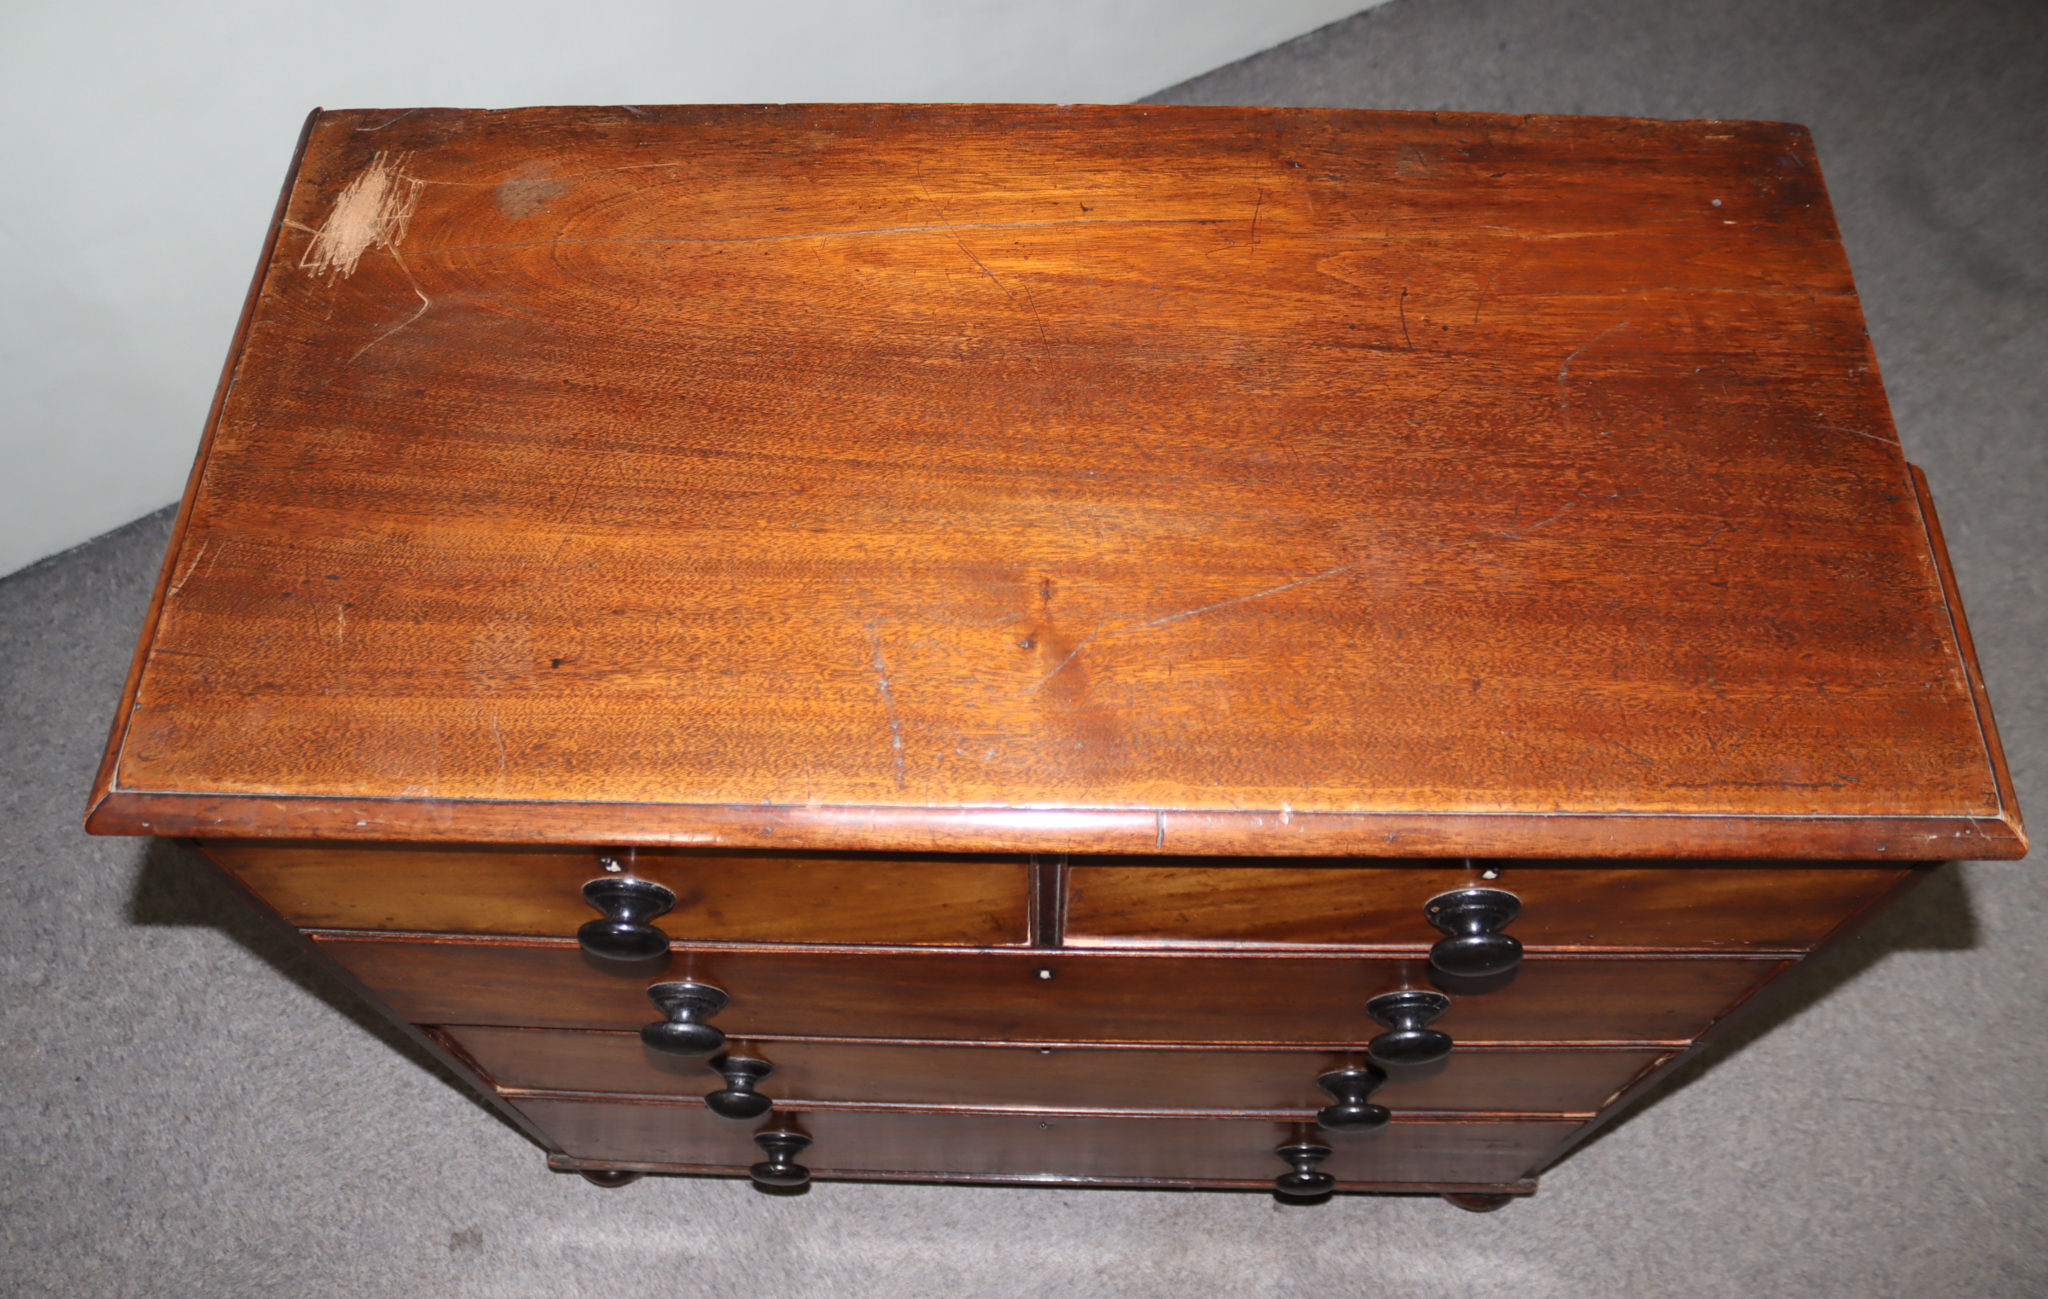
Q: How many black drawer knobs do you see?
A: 8